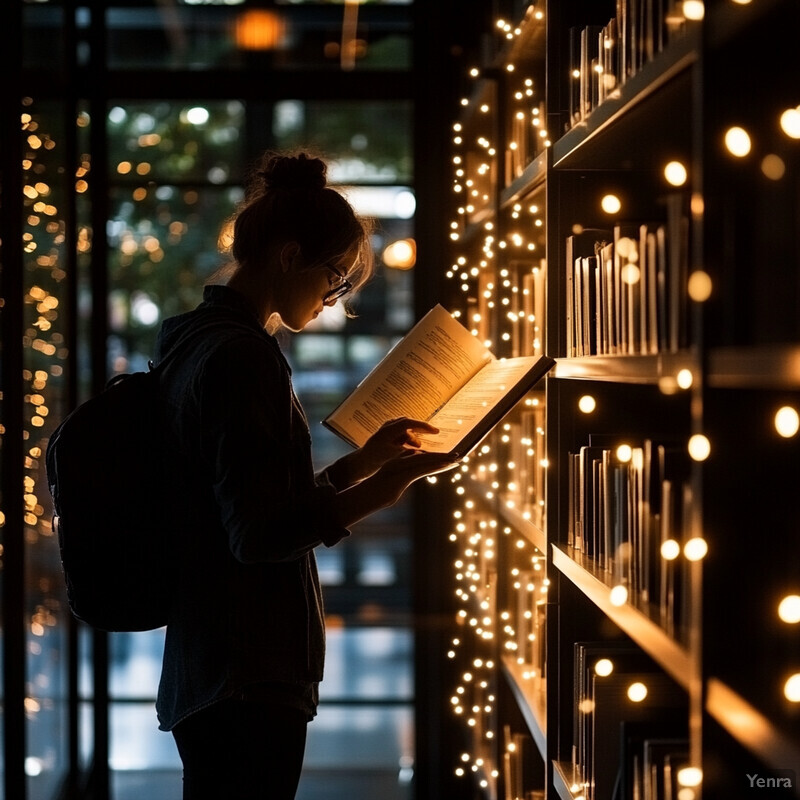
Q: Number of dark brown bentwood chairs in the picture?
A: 0